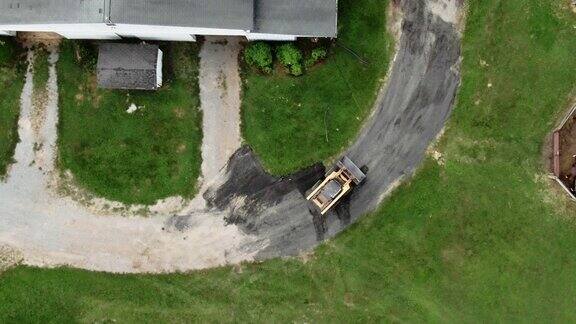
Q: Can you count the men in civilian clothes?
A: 0